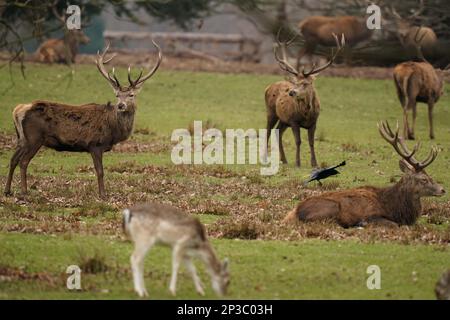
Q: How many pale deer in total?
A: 1